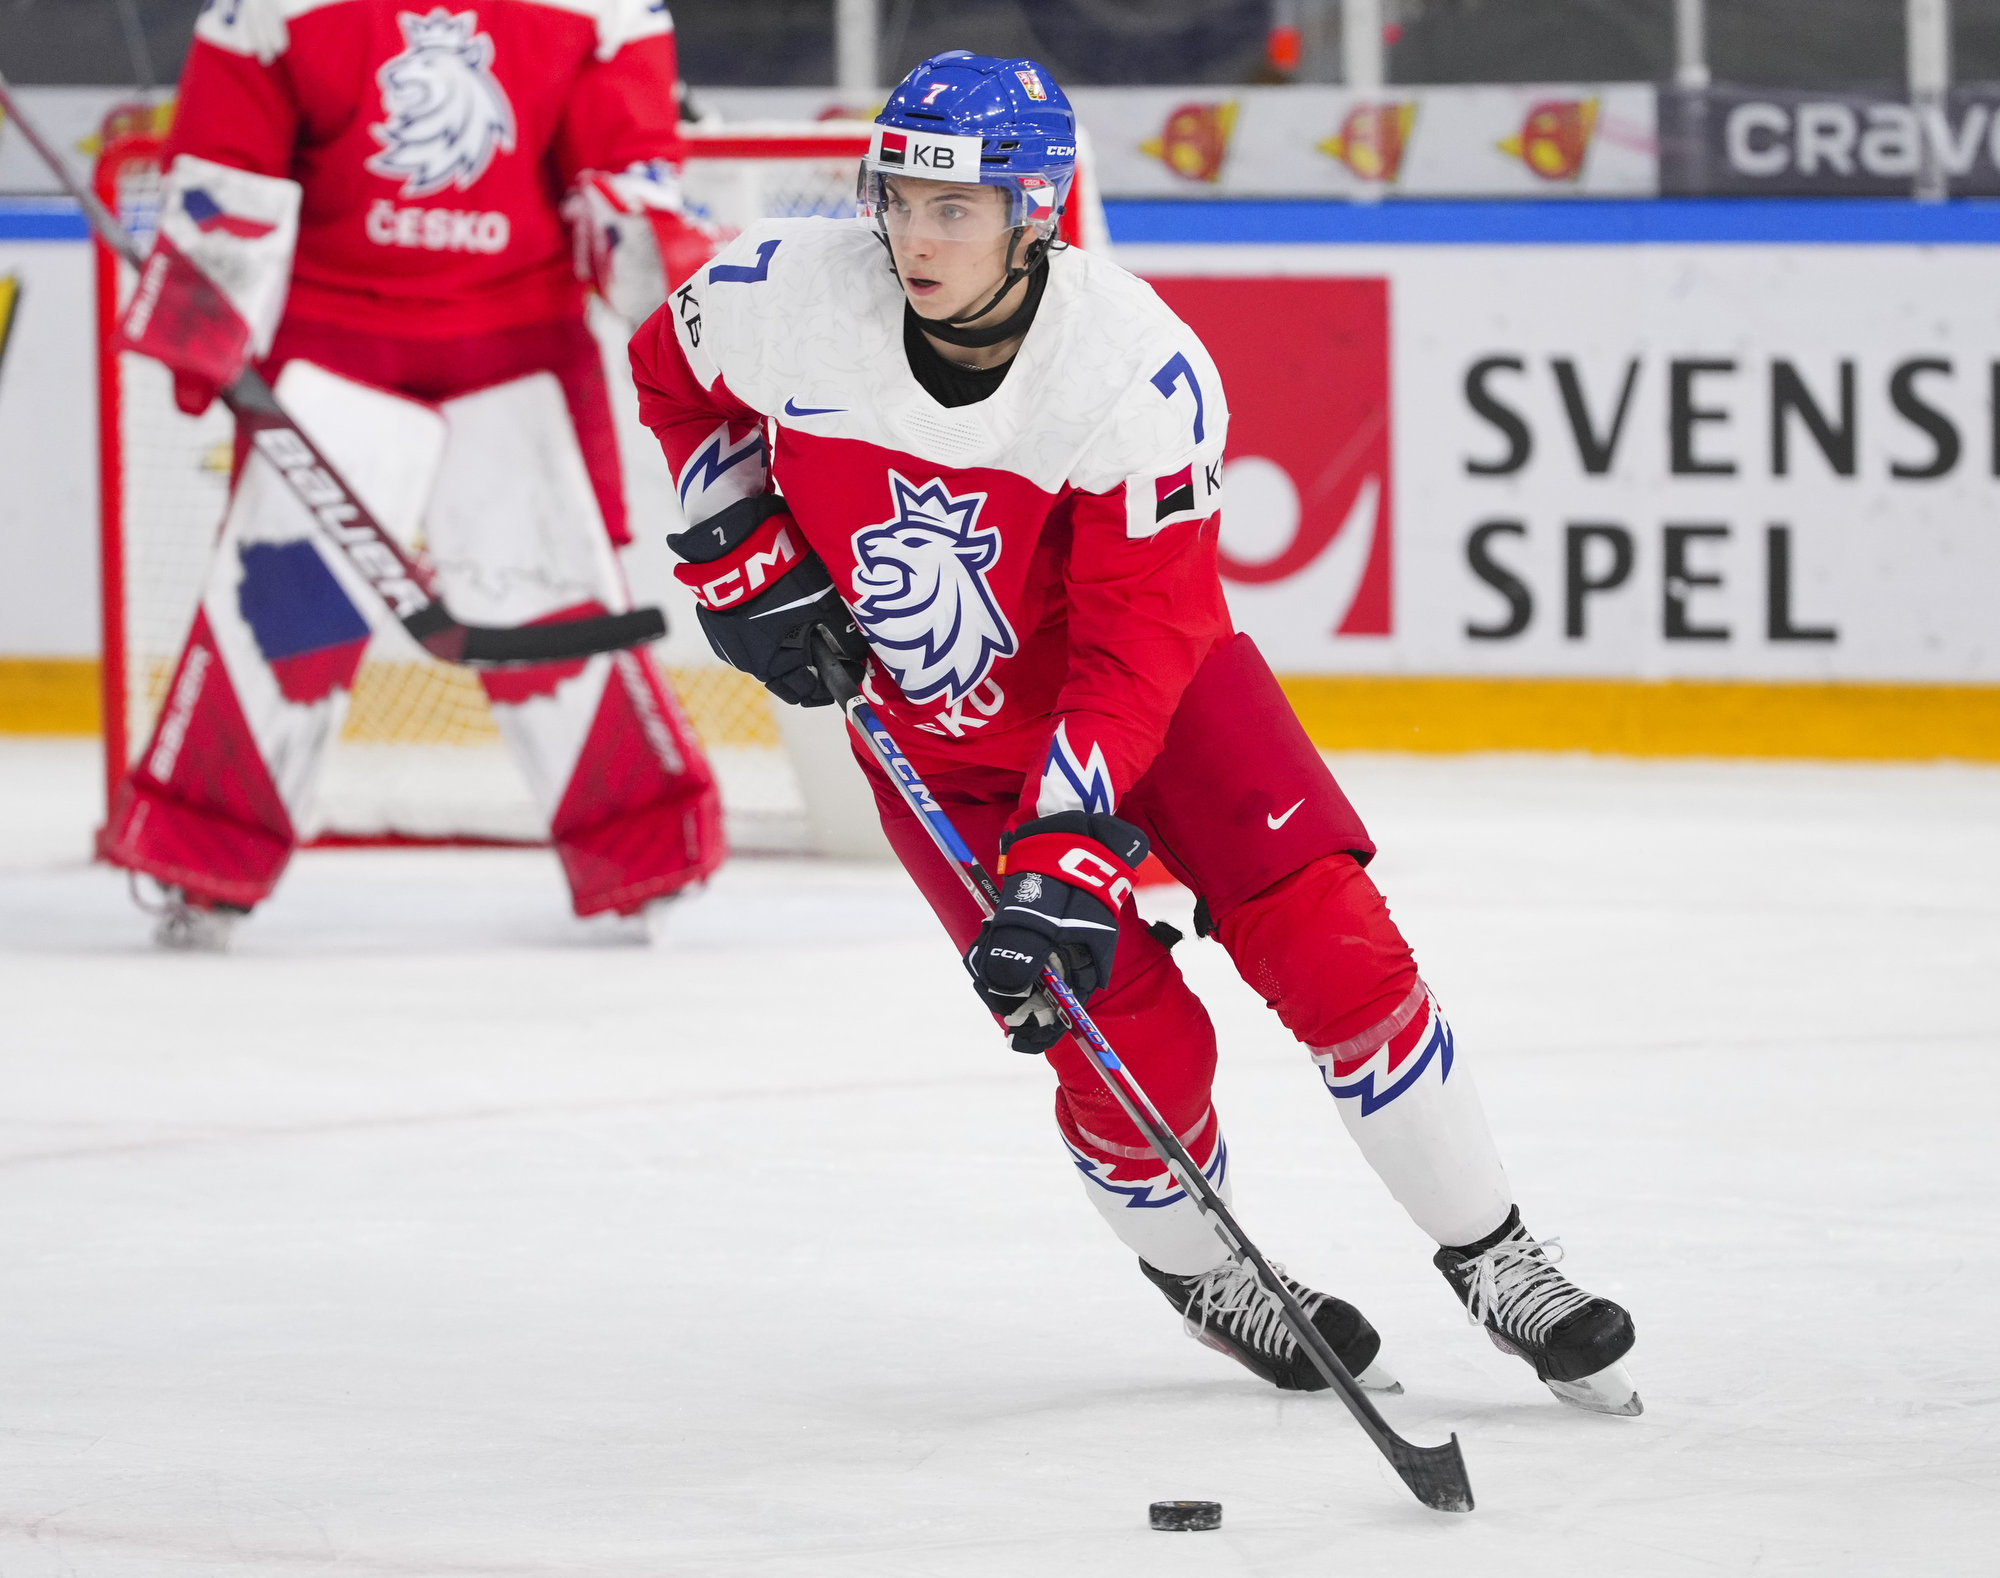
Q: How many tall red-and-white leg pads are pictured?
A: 2